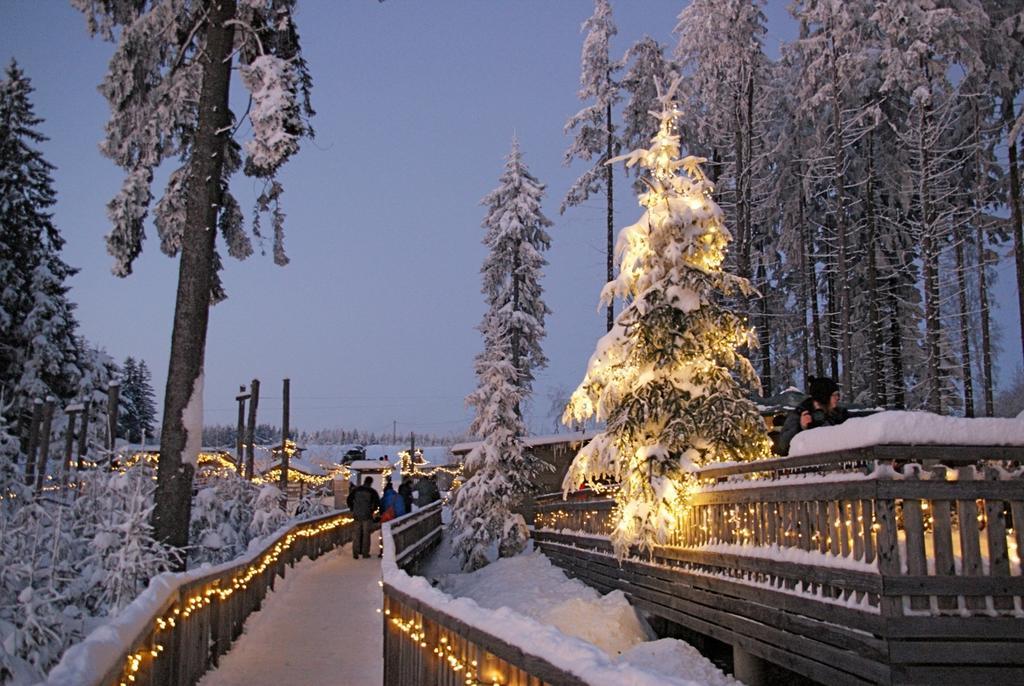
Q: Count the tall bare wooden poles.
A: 8